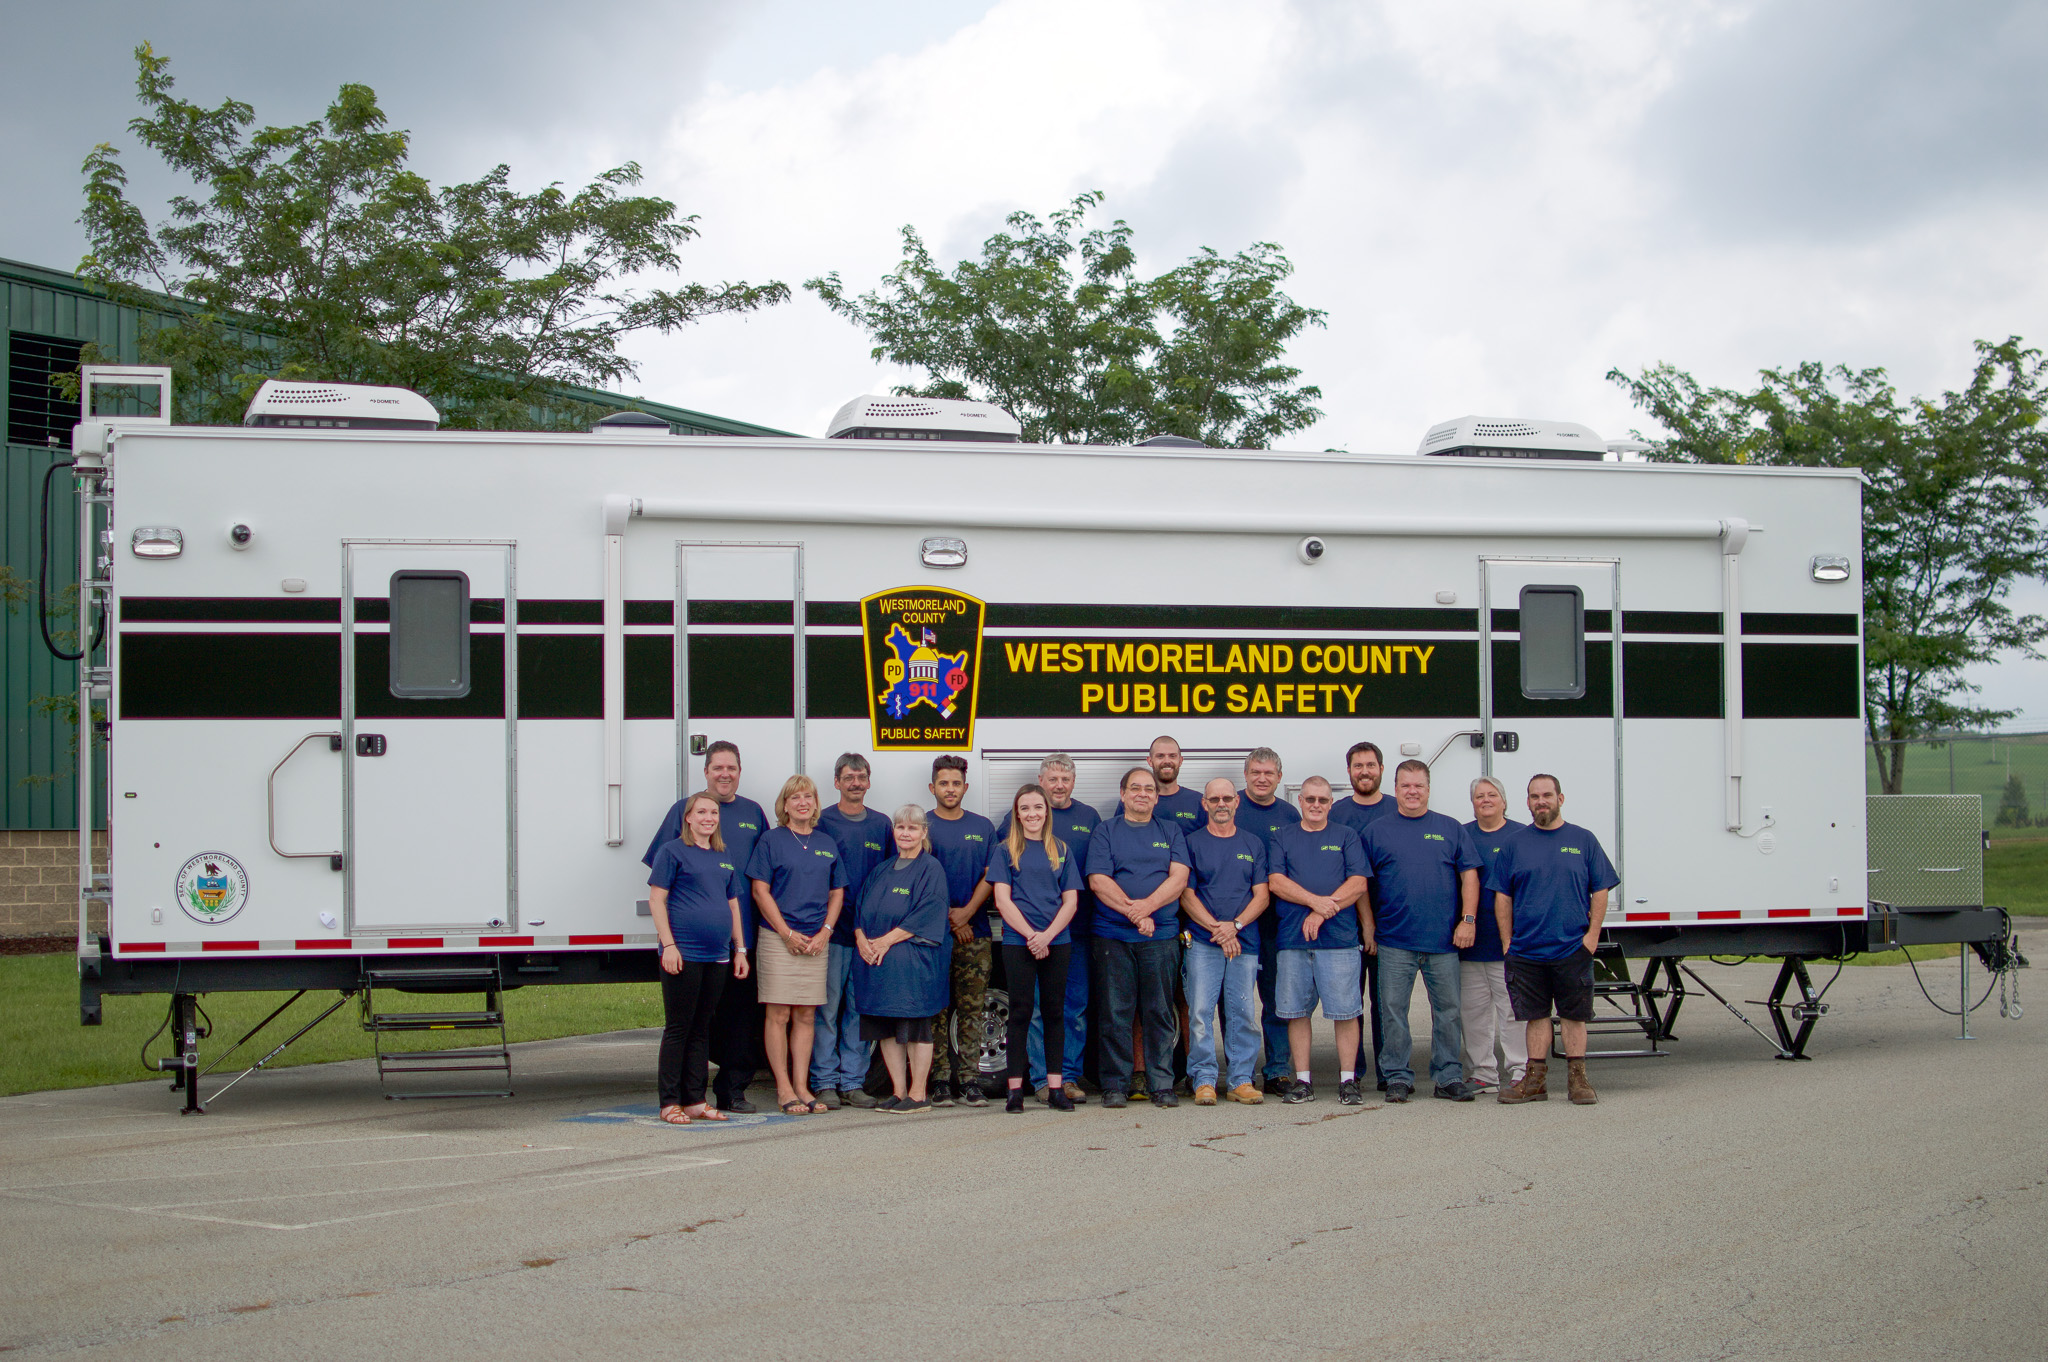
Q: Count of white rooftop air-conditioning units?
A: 3